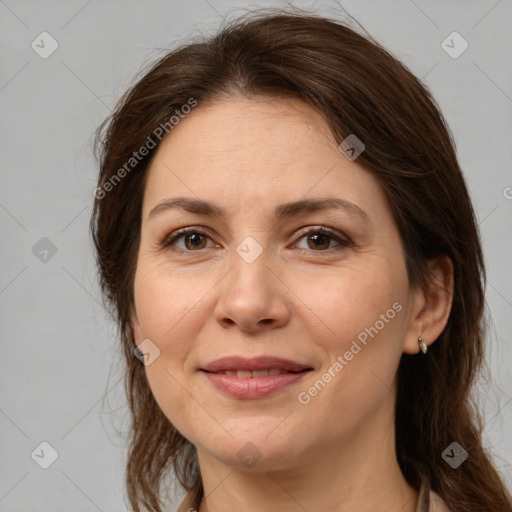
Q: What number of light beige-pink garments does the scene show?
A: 1